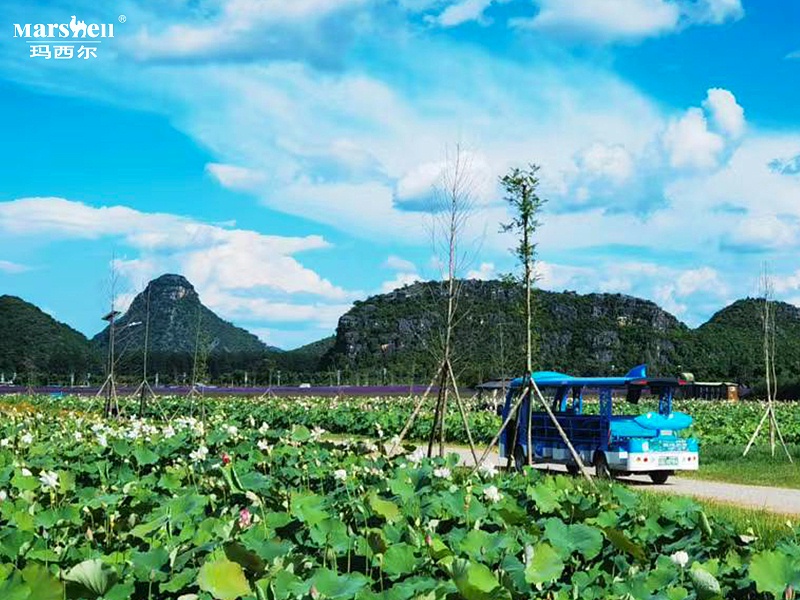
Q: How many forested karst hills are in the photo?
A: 4